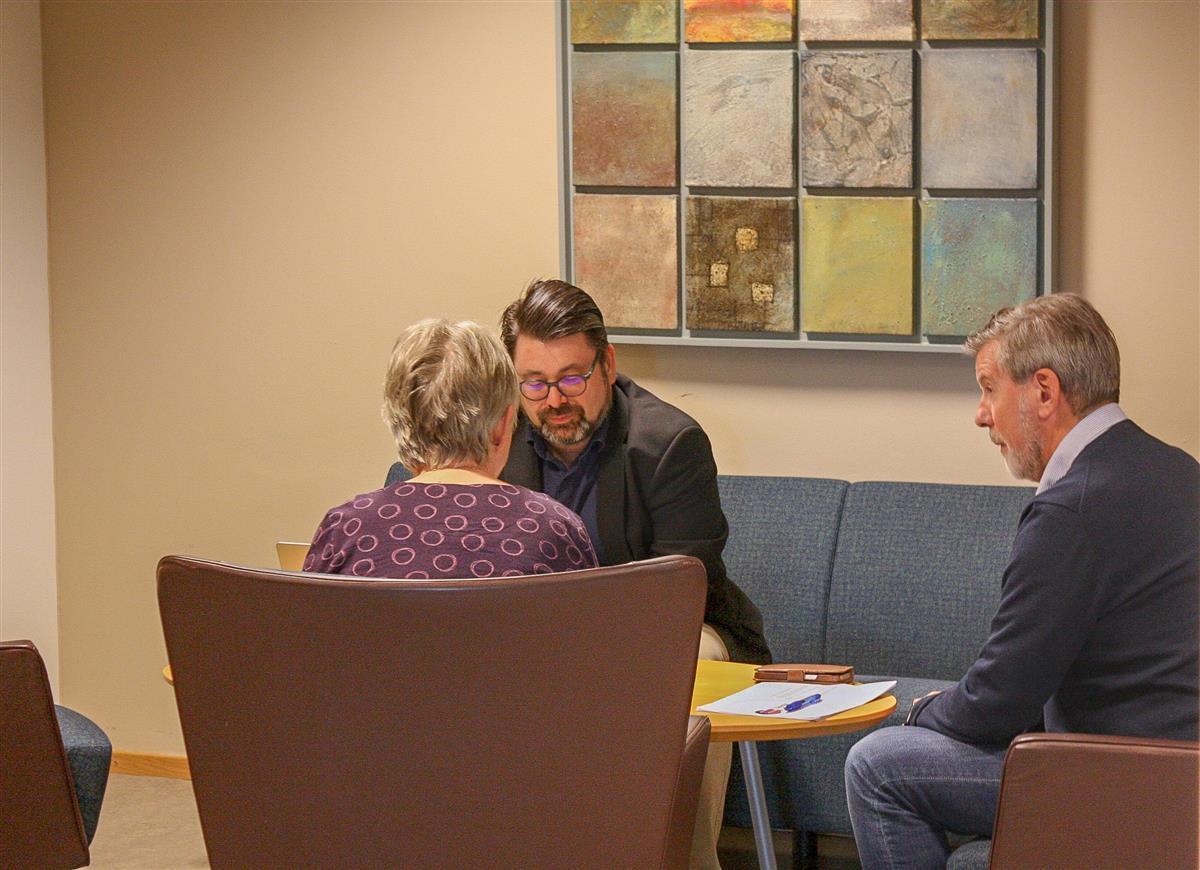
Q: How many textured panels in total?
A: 12